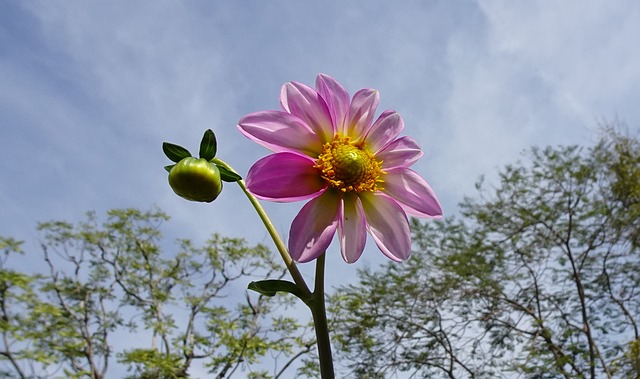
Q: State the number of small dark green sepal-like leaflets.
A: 4